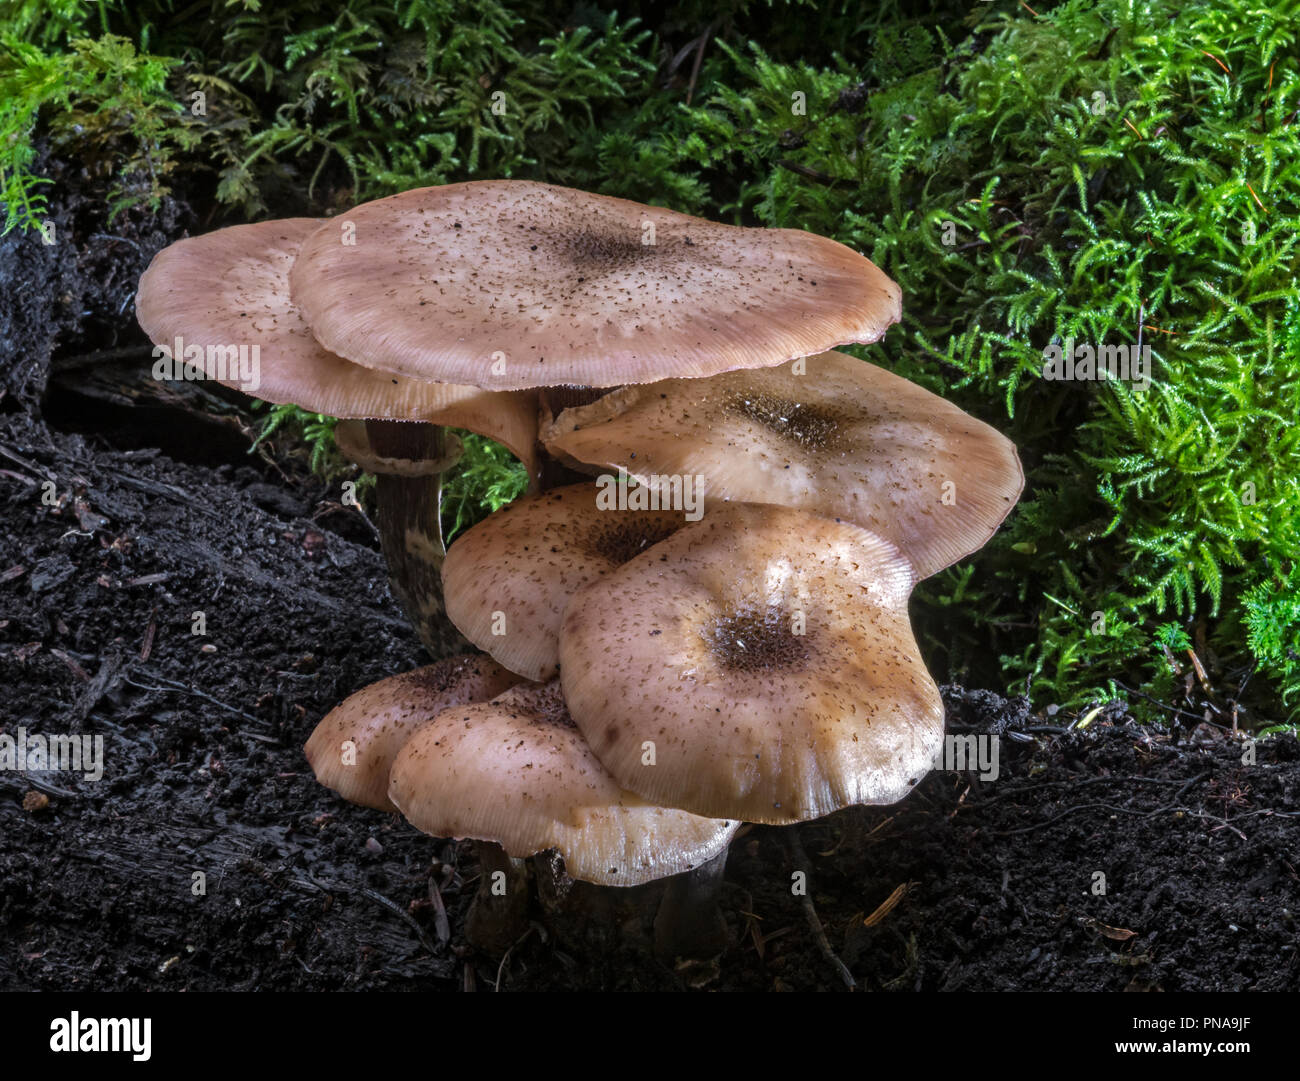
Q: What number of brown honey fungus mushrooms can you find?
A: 7